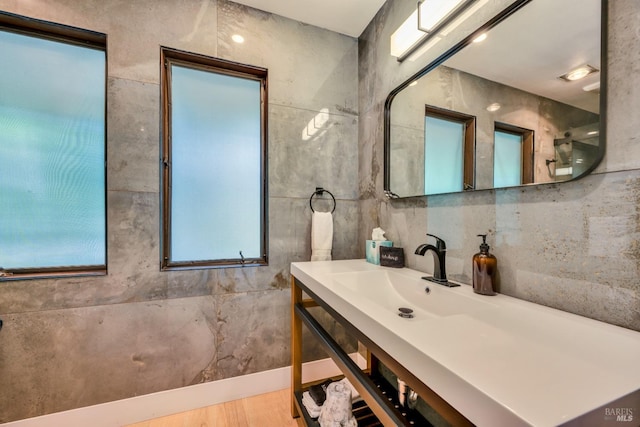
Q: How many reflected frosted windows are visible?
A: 2